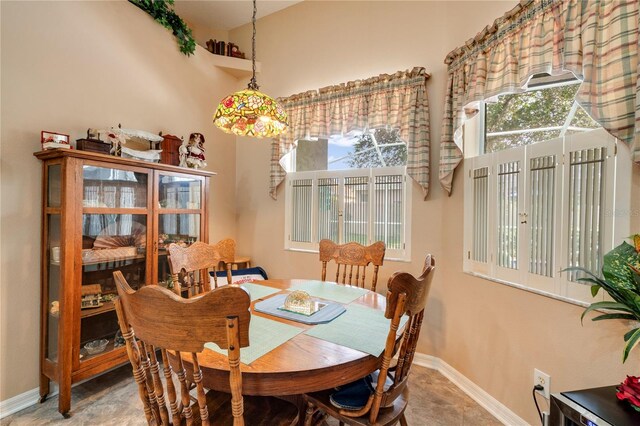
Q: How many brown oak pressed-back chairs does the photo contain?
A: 4